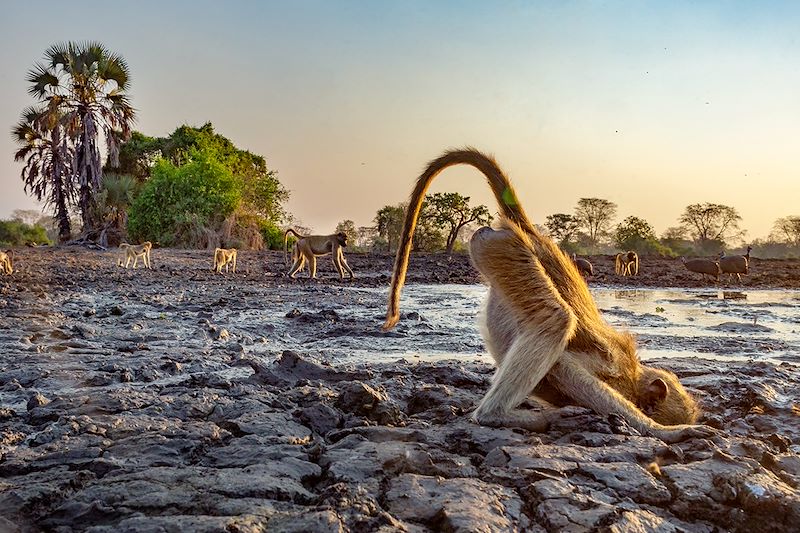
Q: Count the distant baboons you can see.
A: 5